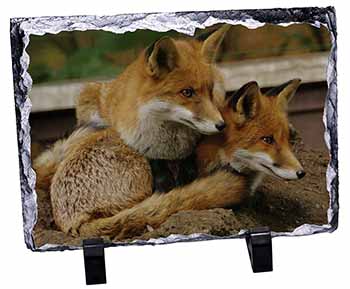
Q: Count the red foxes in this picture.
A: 2